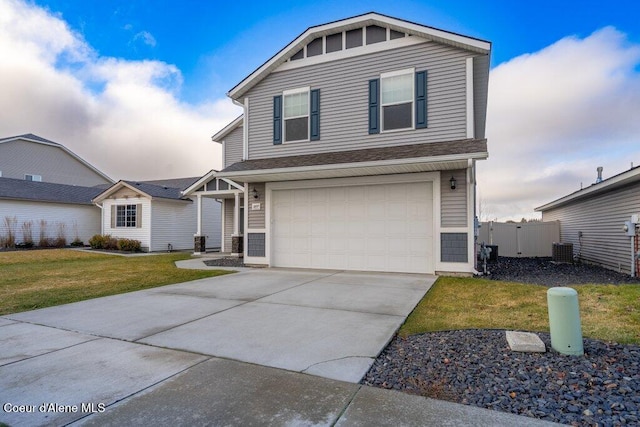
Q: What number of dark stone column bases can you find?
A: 2